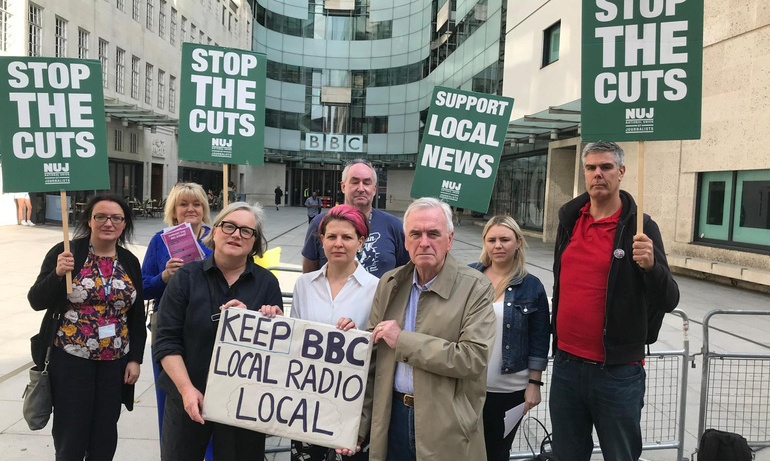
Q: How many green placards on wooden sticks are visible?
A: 4